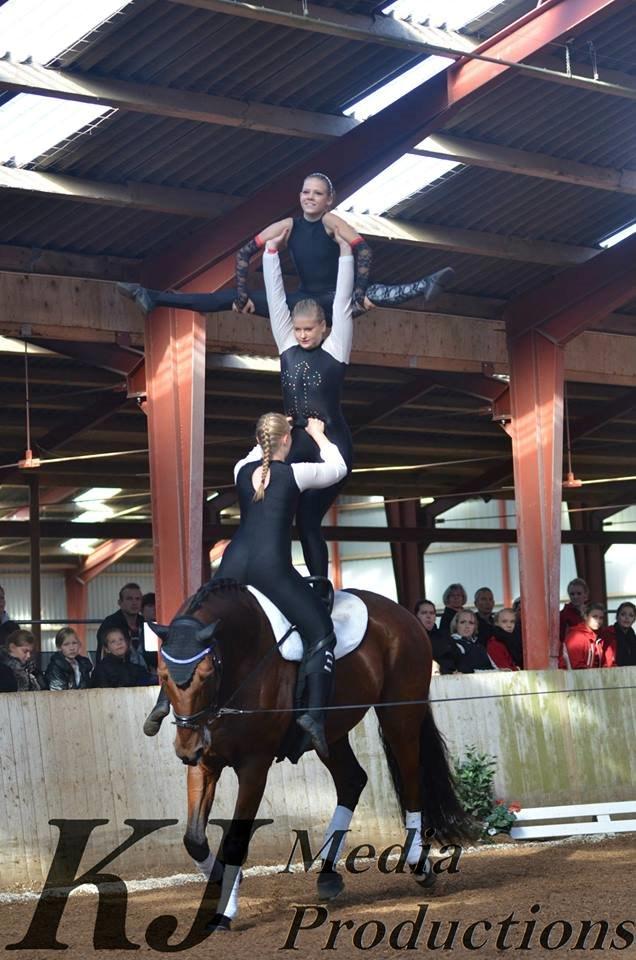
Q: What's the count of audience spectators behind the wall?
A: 15